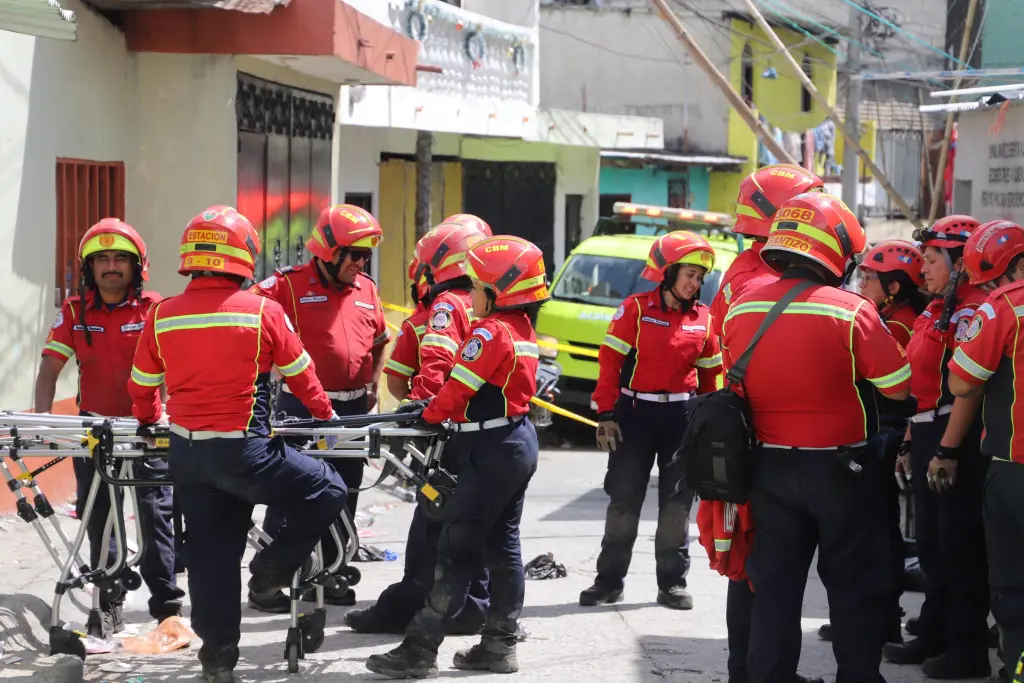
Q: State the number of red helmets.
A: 13